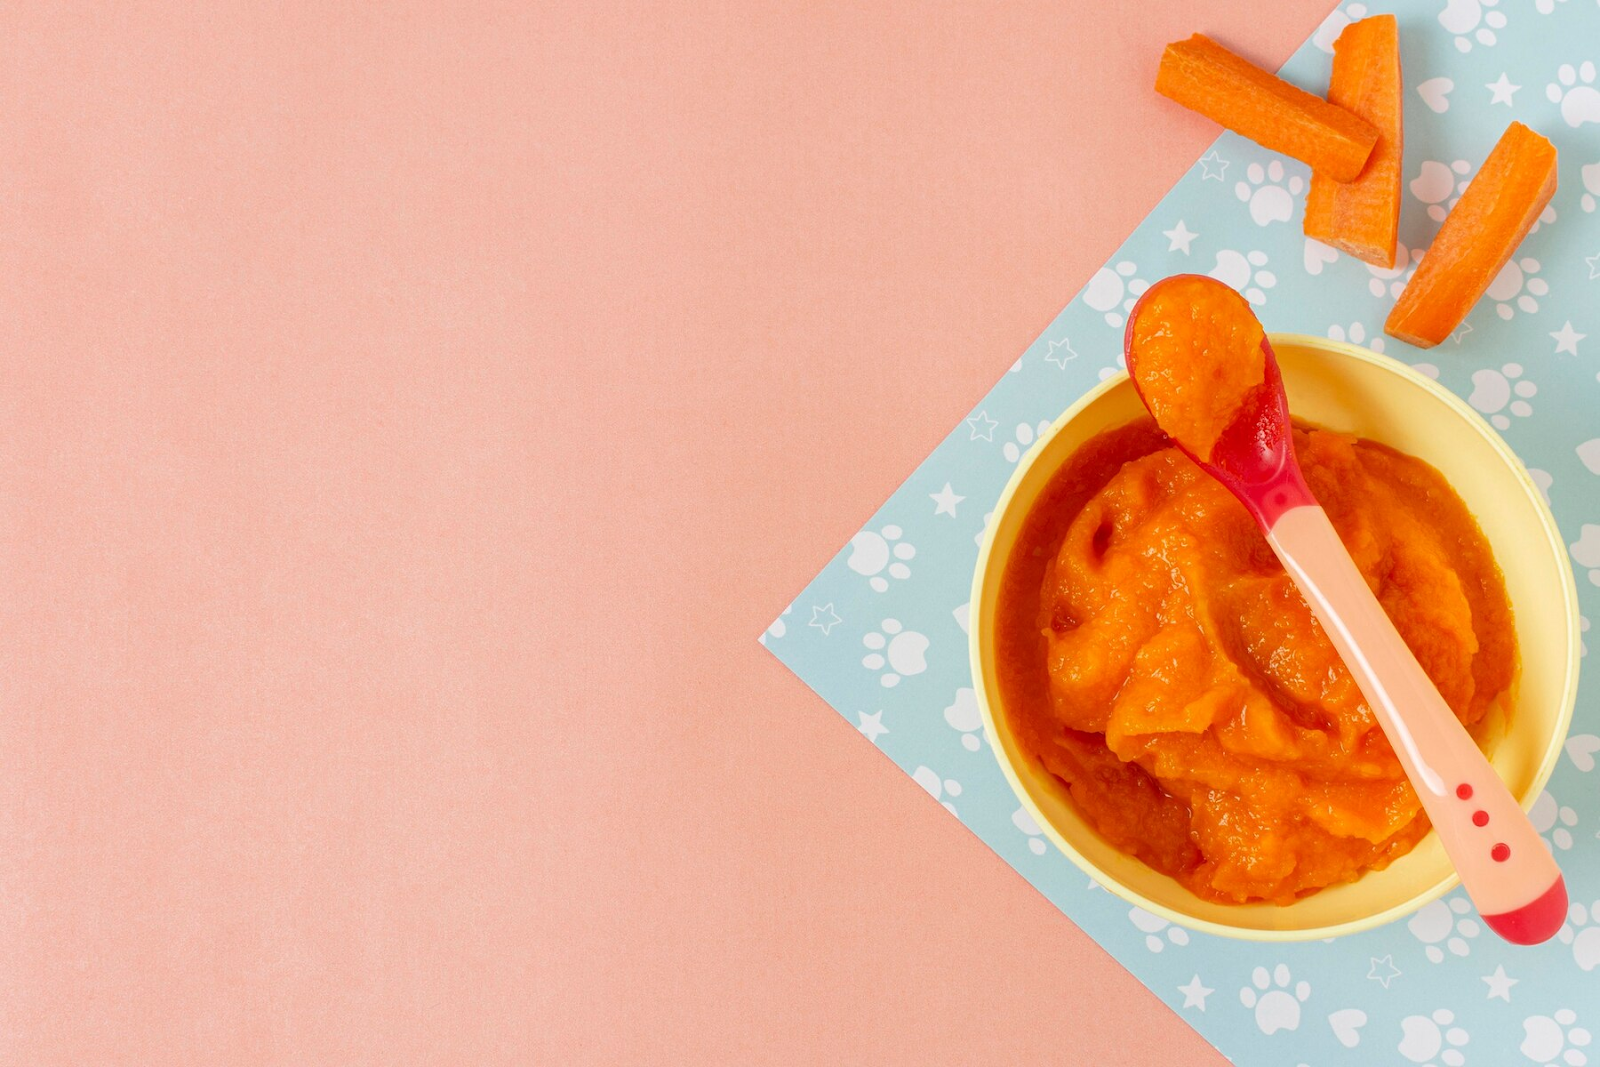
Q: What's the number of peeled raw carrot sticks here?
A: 3